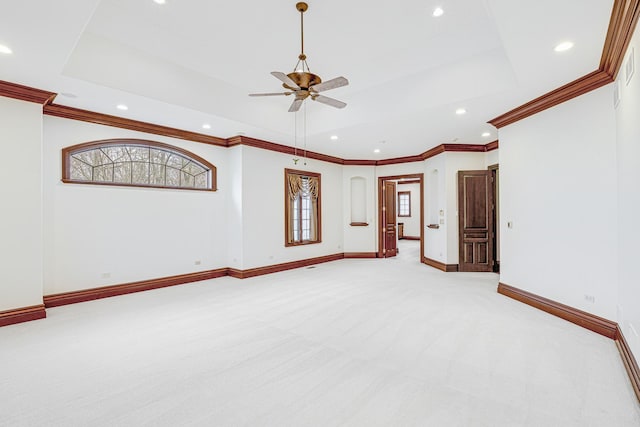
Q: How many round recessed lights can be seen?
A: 10